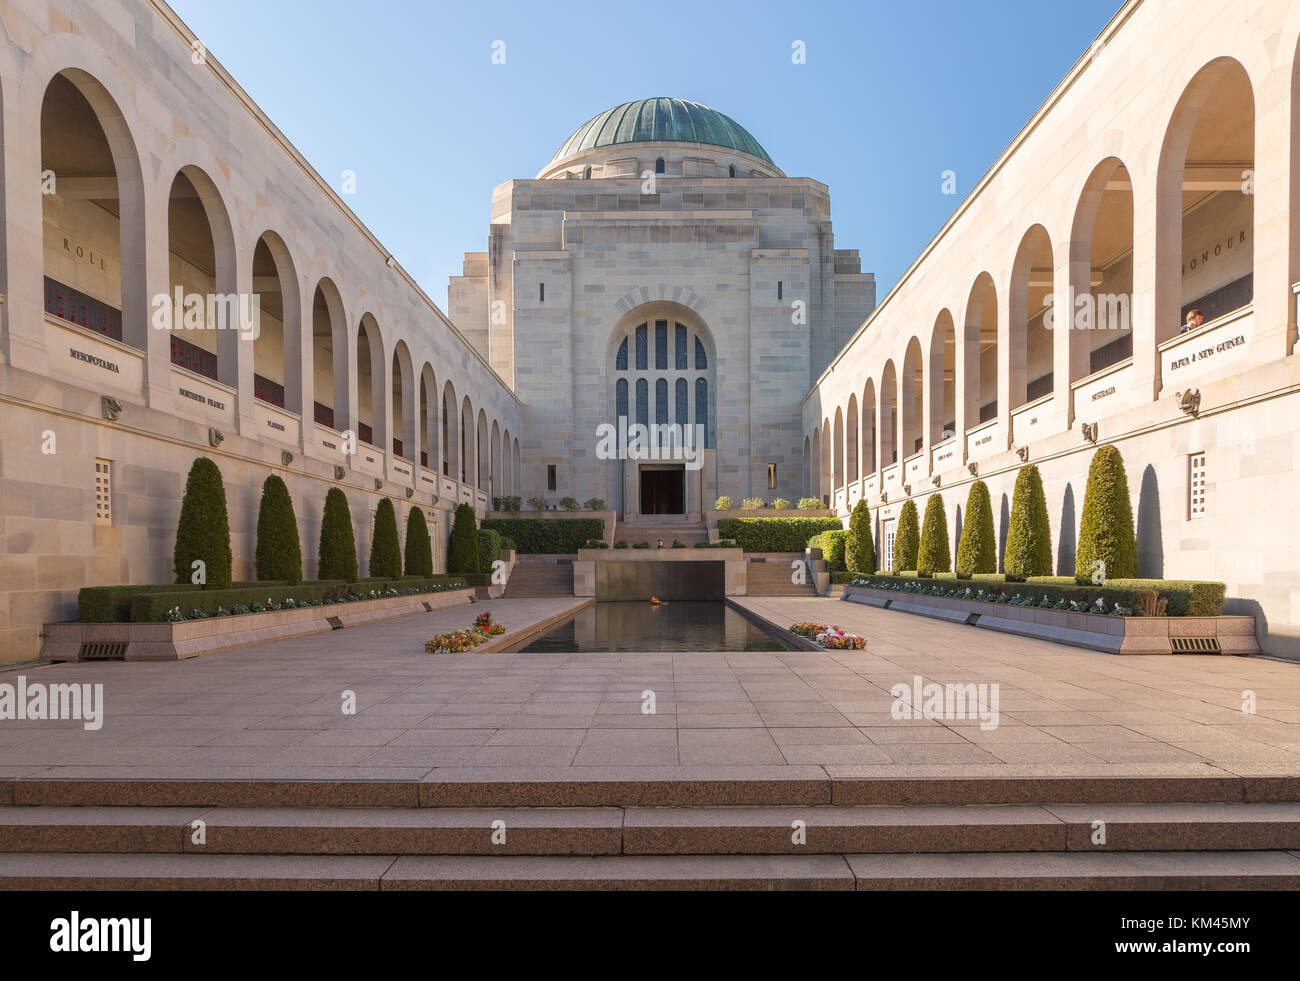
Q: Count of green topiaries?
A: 12